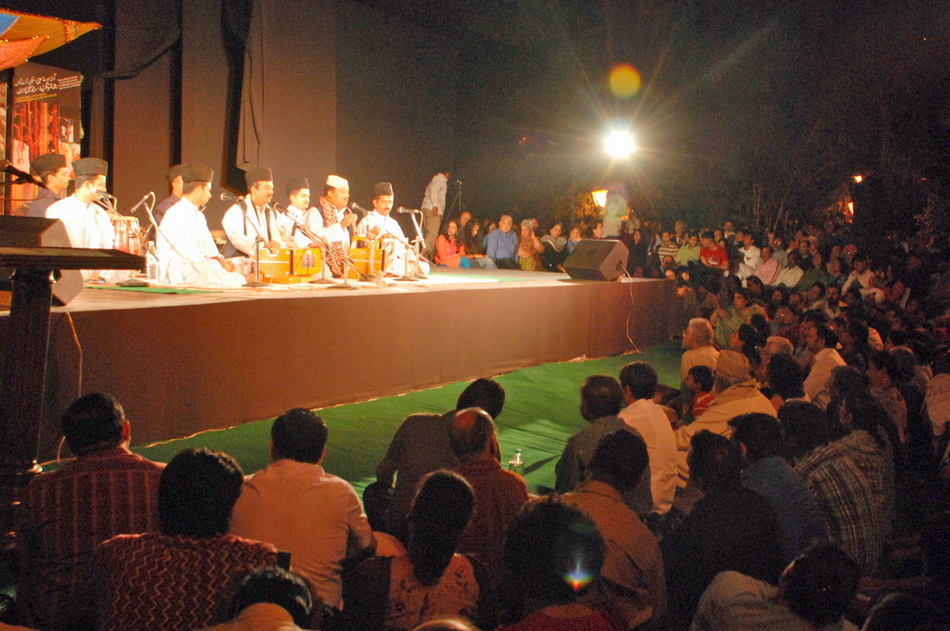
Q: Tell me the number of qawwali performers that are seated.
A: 8